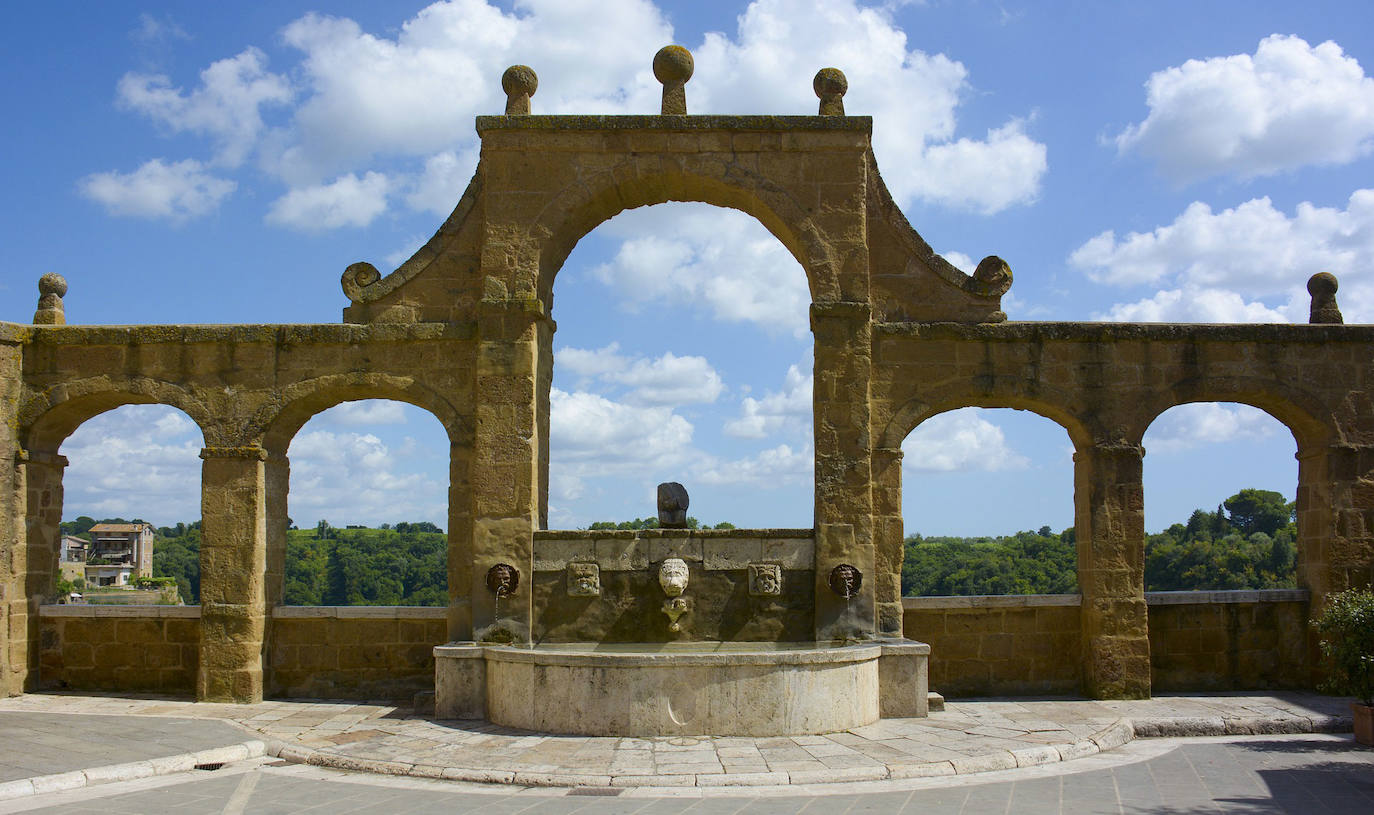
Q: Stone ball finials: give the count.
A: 5